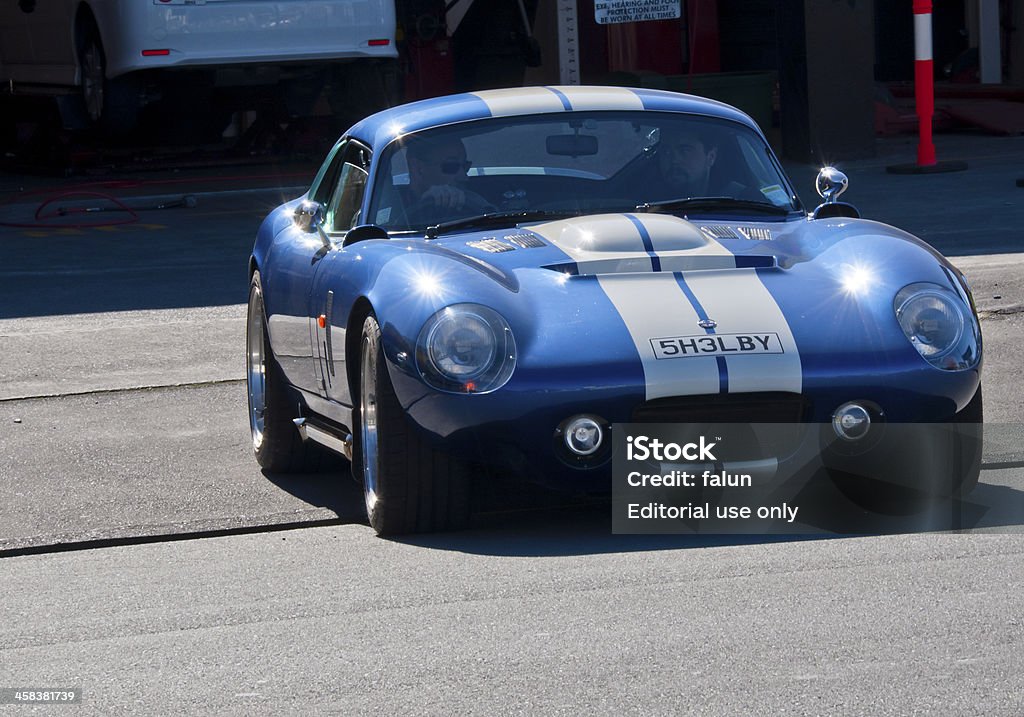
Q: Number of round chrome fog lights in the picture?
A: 2